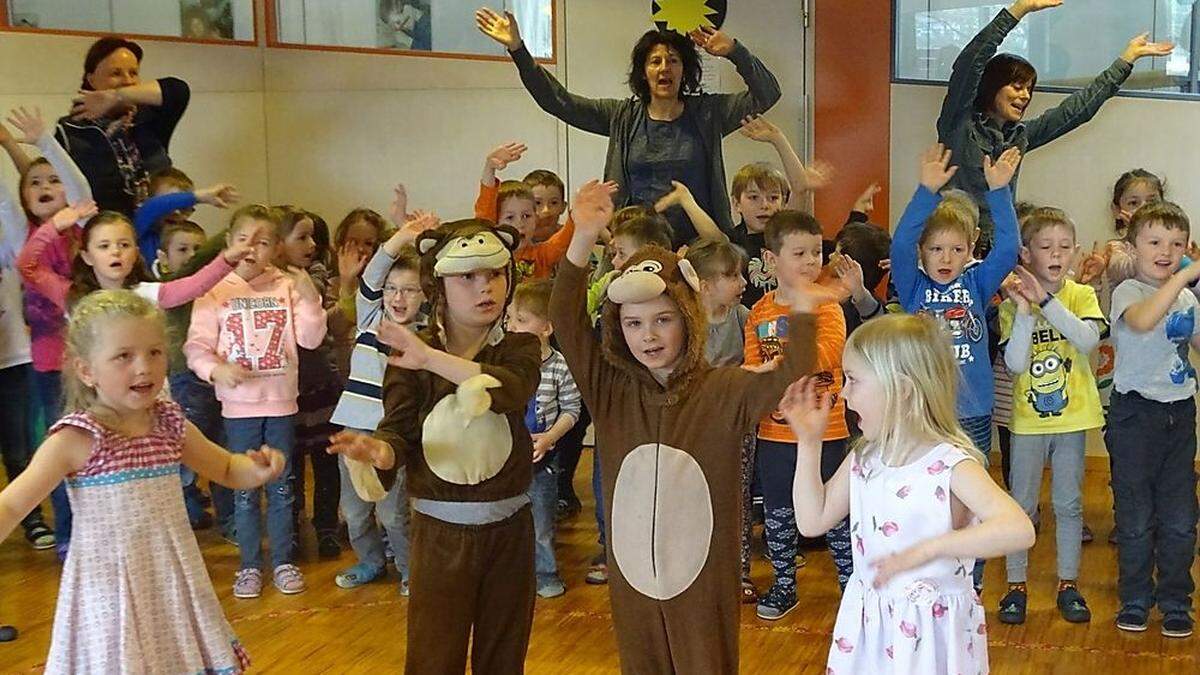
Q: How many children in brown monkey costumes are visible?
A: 2